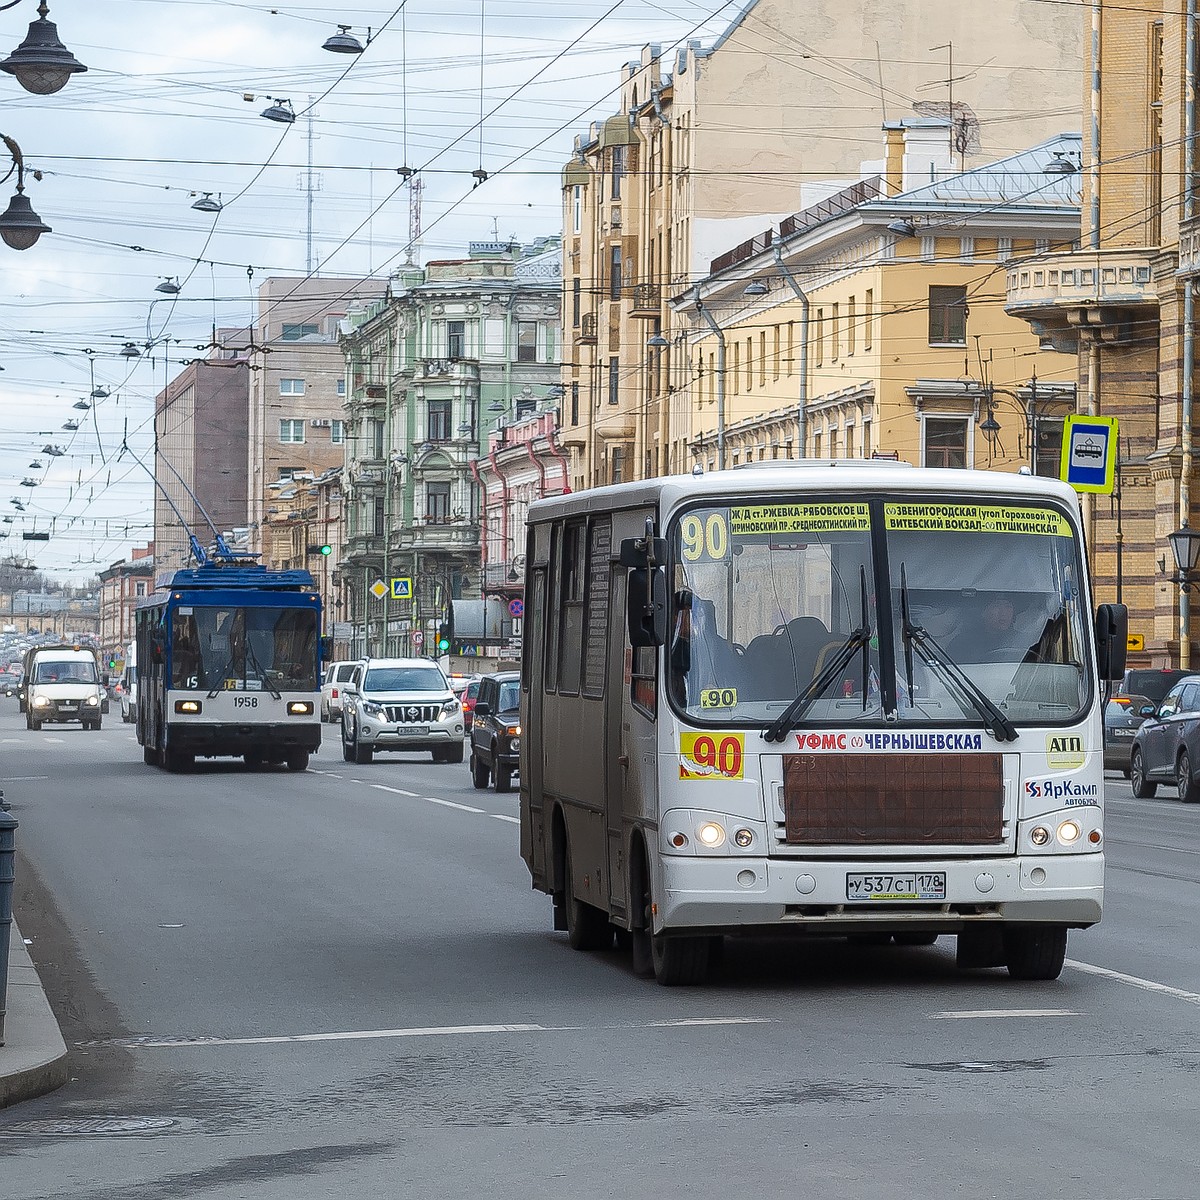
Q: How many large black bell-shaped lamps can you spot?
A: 2